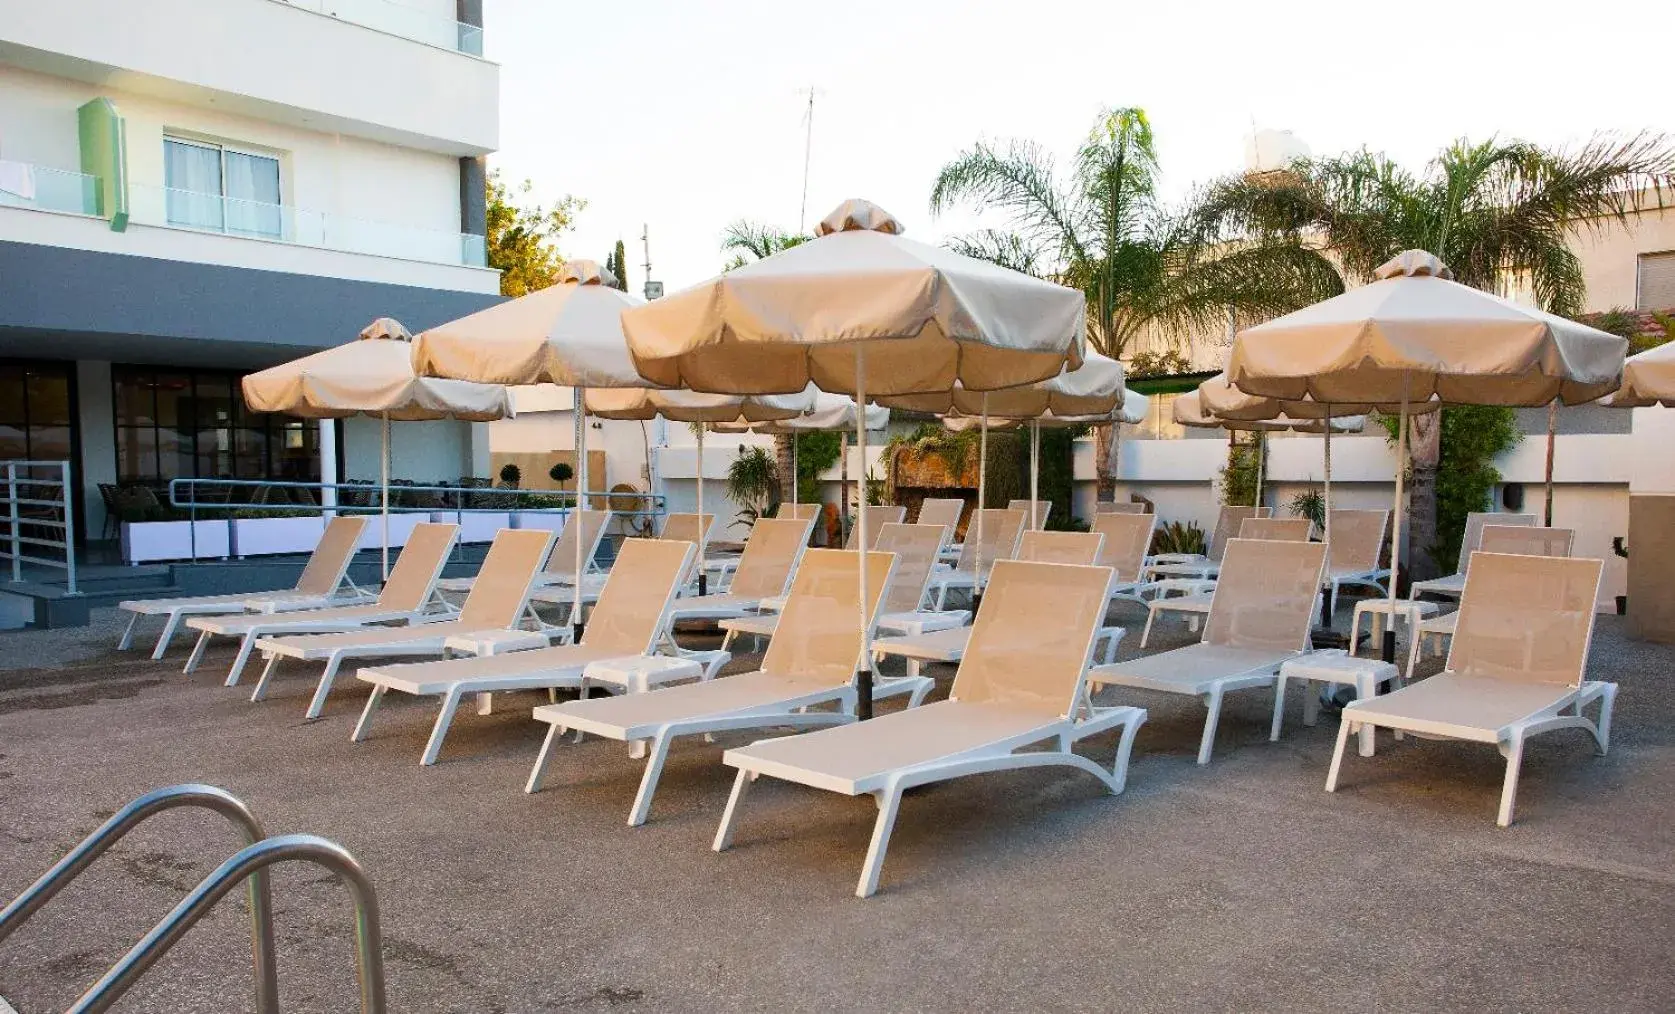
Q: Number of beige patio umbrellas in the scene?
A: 11